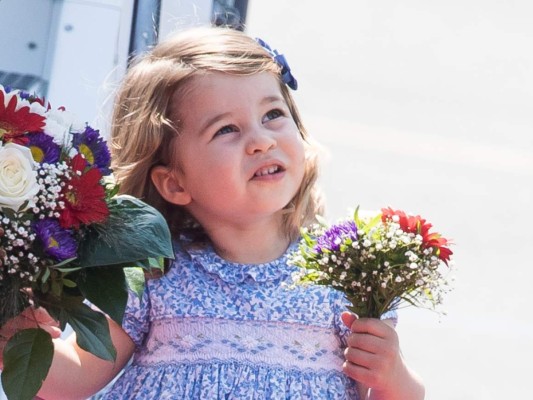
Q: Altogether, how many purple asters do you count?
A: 4